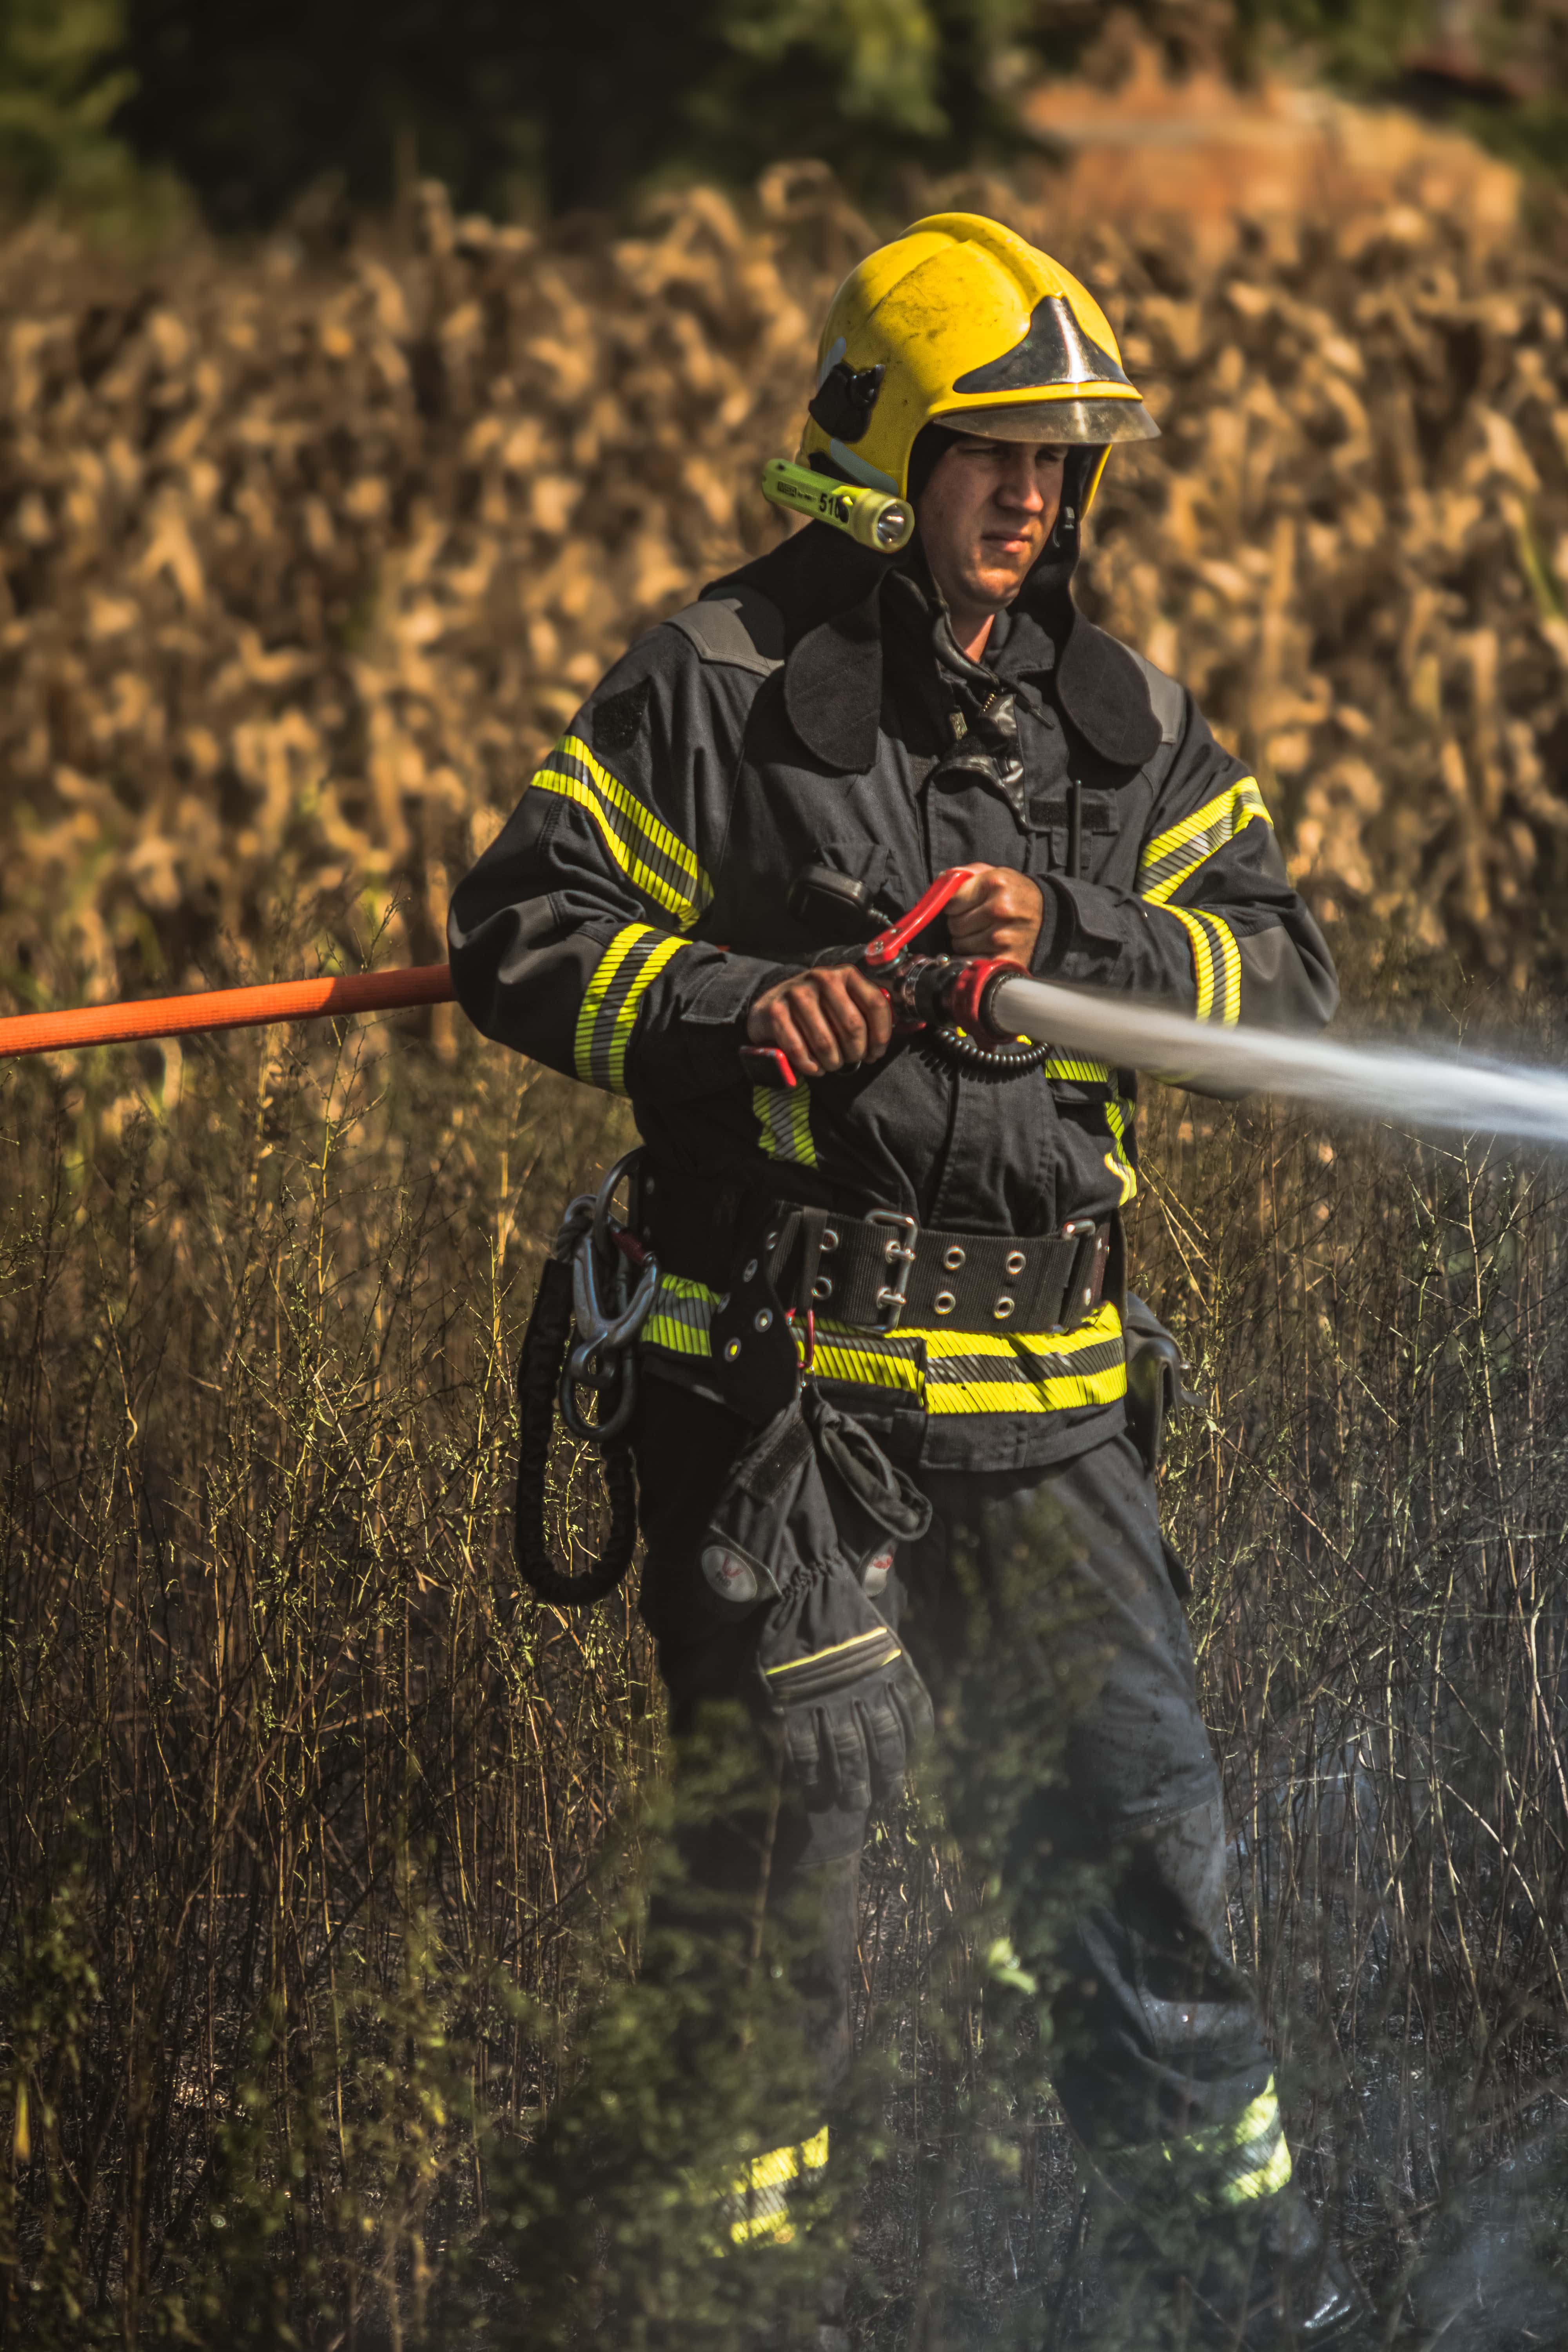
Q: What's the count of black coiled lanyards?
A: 1